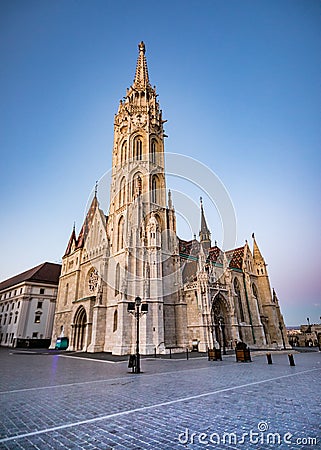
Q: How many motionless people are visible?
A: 0